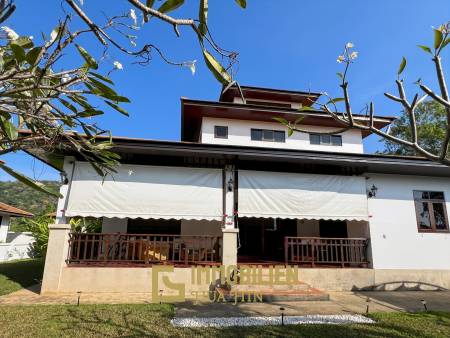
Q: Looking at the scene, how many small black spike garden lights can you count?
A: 5